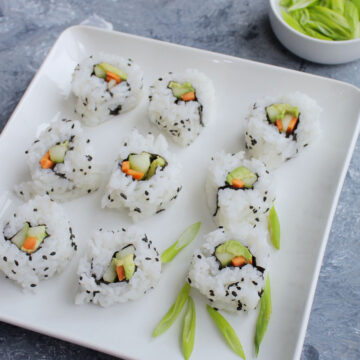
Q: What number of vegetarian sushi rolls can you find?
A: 9